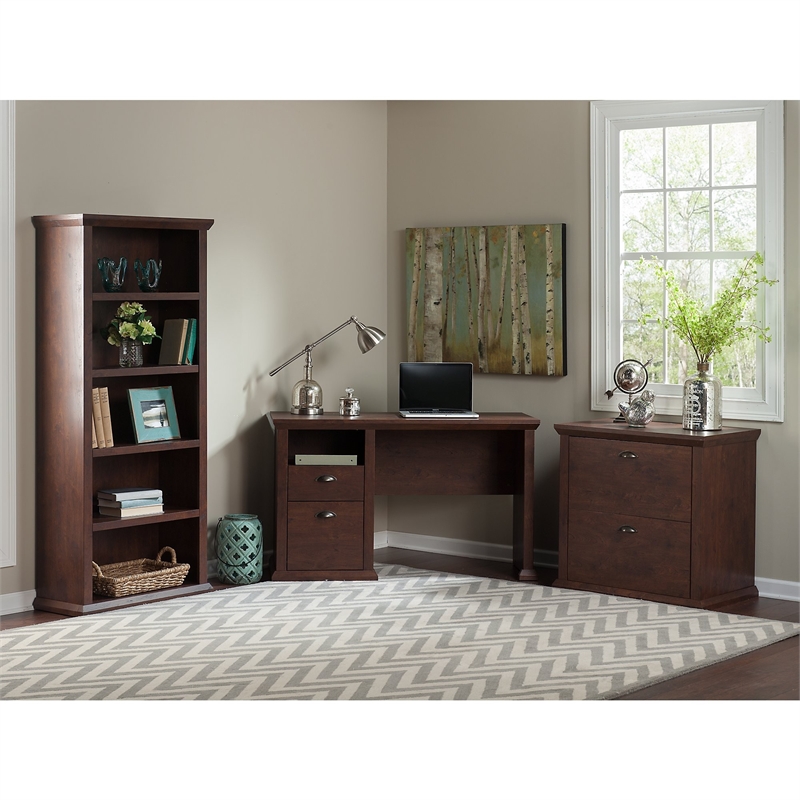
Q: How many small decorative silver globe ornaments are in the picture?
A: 1